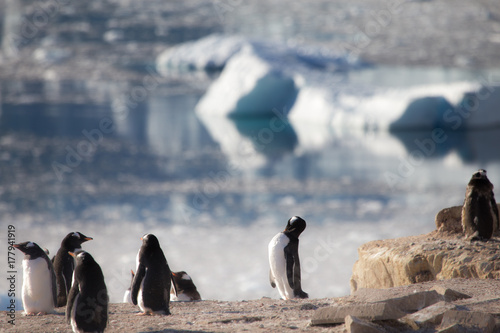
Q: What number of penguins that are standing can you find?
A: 6